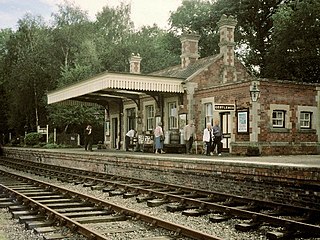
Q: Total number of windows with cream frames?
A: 5